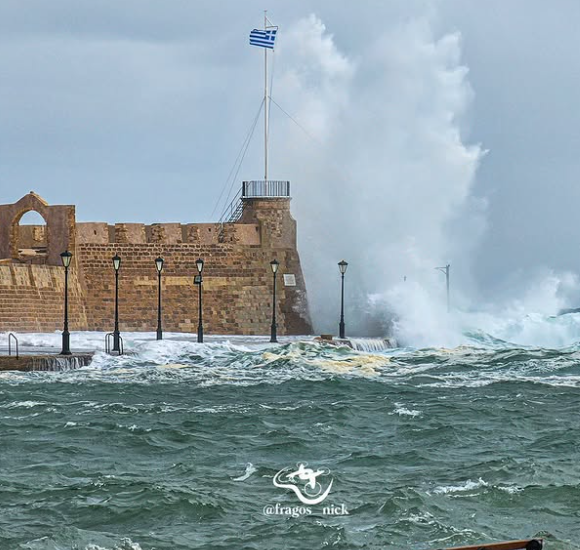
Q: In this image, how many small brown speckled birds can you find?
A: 0